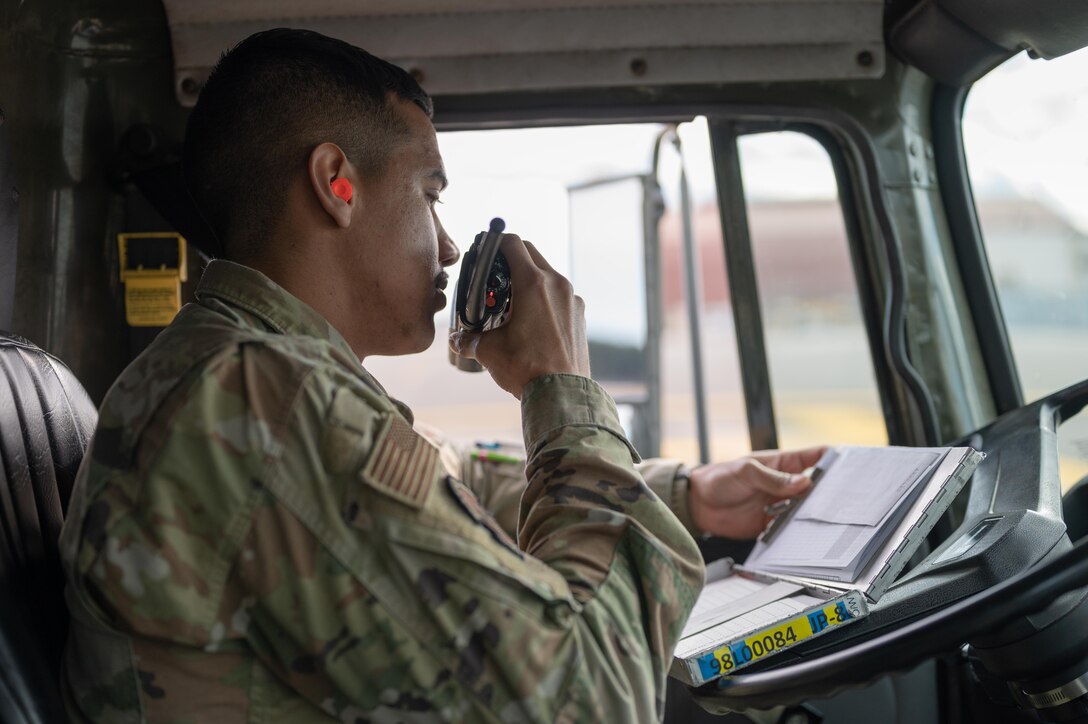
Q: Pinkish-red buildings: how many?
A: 1